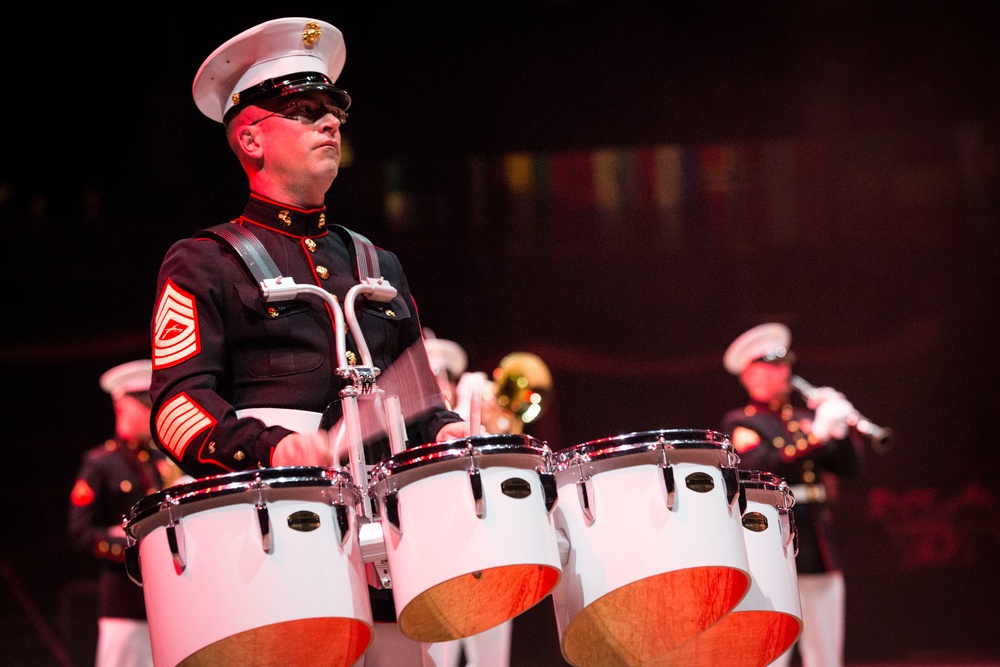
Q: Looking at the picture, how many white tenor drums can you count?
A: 4